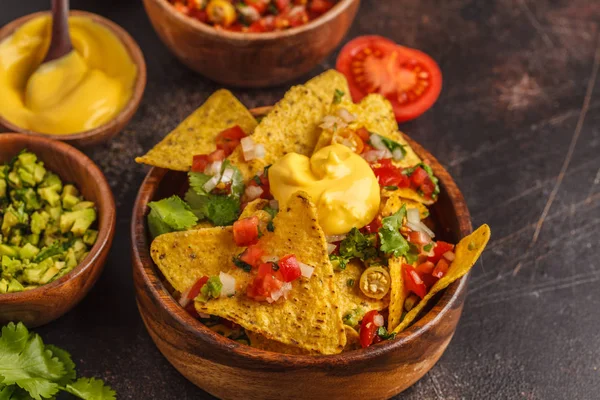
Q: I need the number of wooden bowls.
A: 4